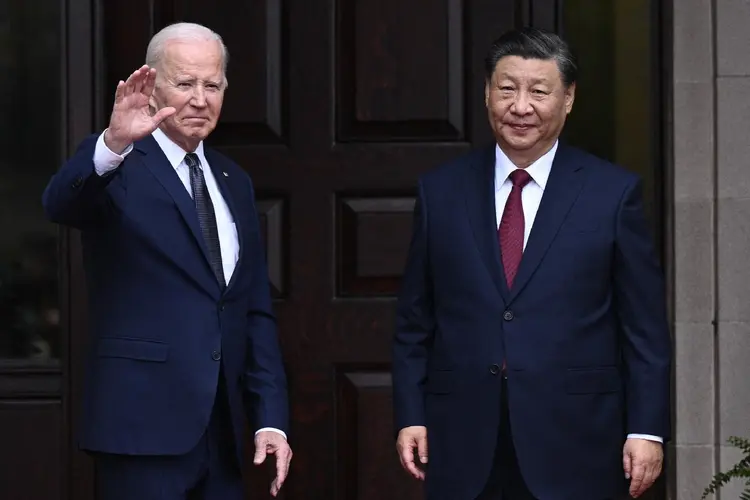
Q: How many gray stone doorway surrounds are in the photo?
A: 1